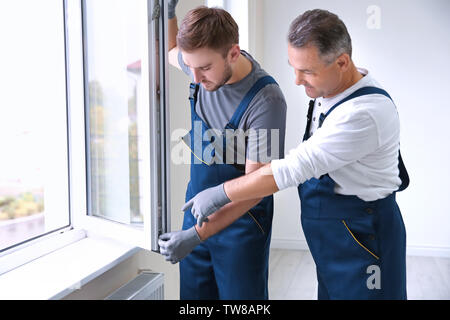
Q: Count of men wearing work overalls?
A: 2